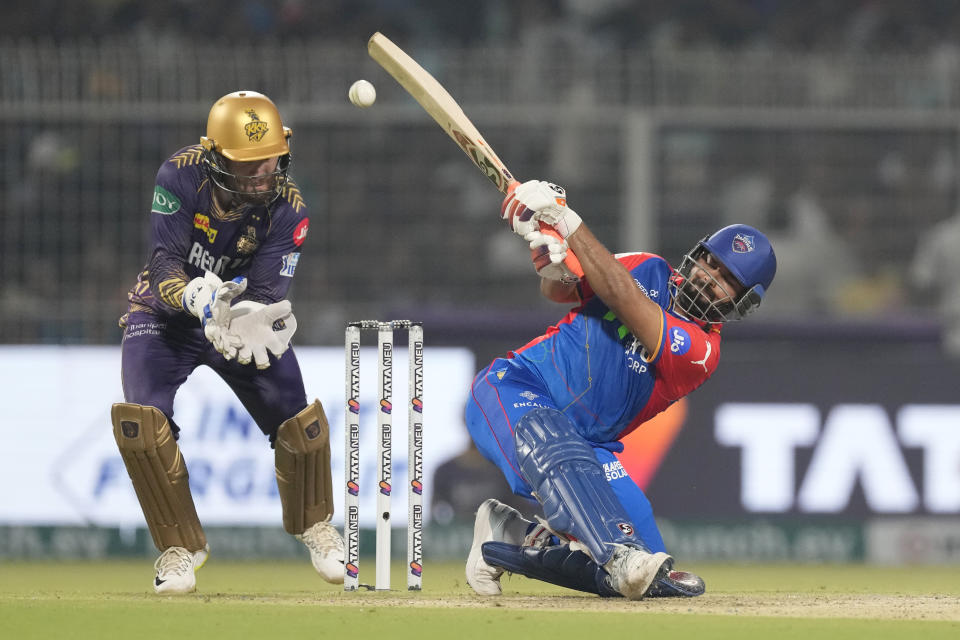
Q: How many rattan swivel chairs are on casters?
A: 0